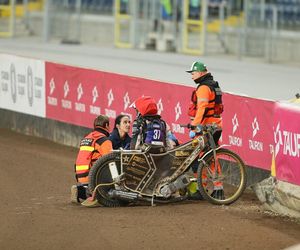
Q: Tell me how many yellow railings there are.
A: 3